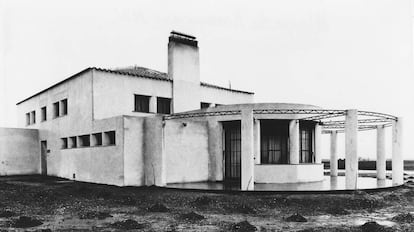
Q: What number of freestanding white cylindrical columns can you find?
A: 5